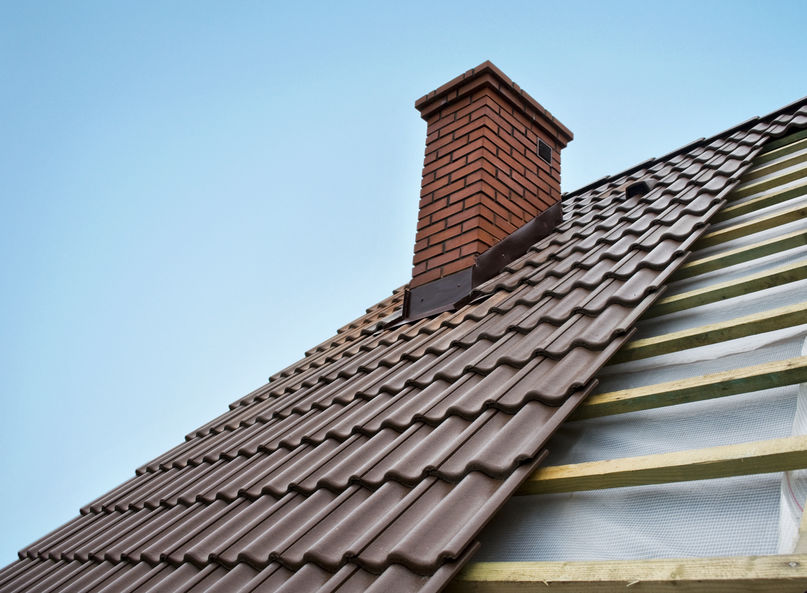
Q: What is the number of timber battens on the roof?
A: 12